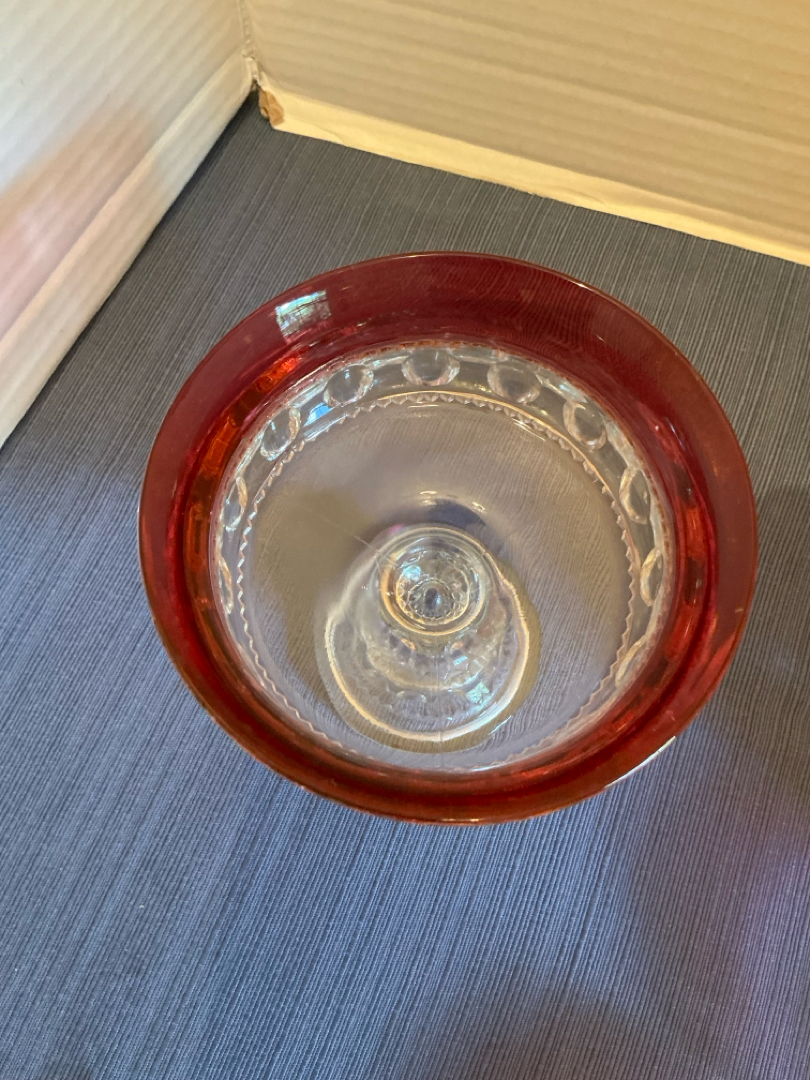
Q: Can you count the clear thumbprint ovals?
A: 10